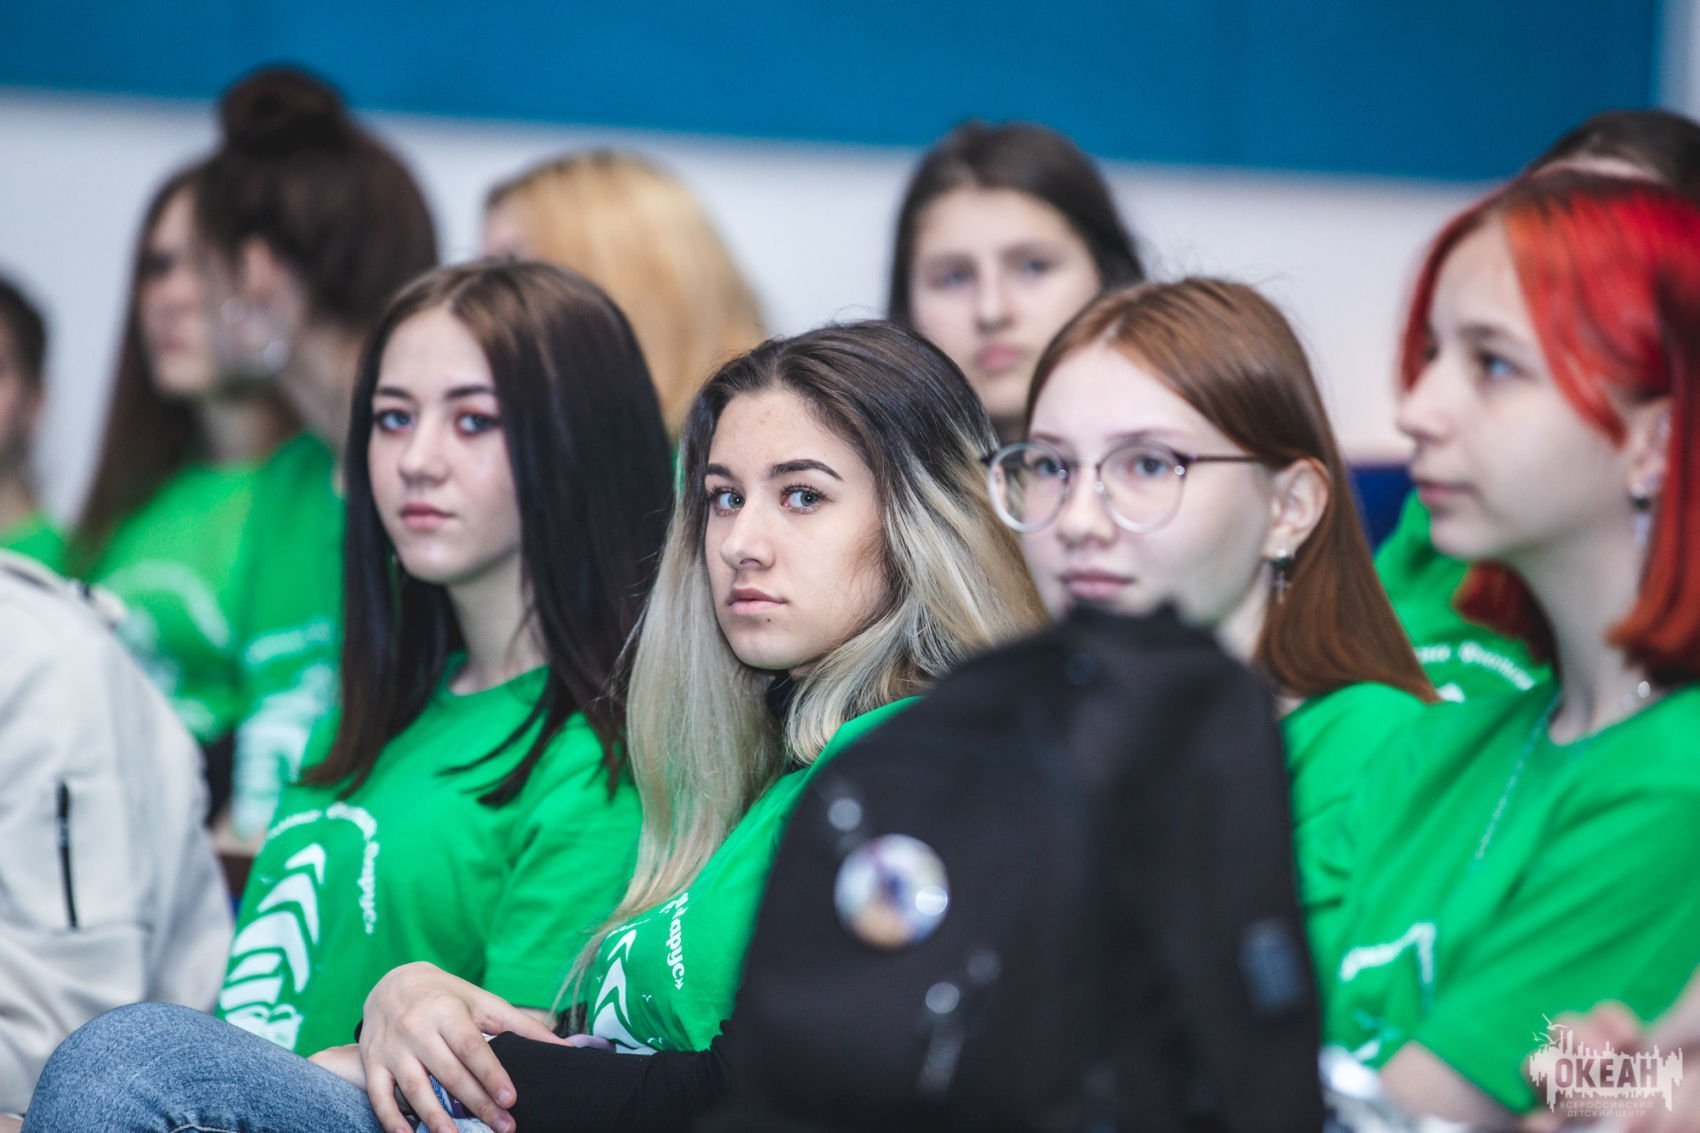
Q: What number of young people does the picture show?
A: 10